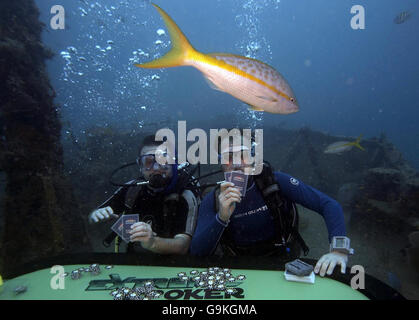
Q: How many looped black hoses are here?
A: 2